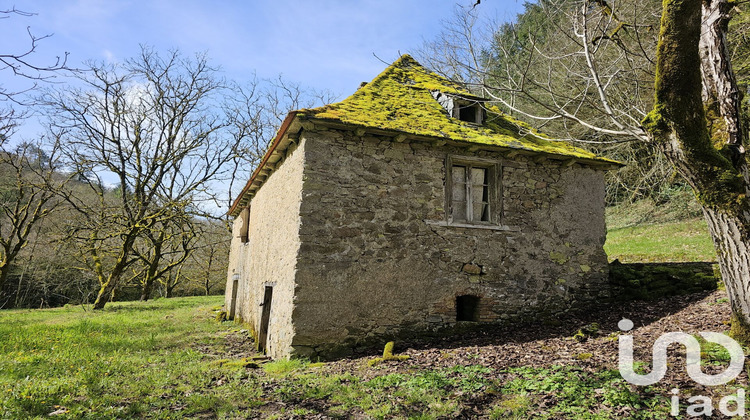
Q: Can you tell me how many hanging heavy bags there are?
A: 0